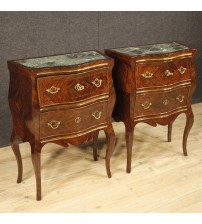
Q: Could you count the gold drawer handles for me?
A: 8